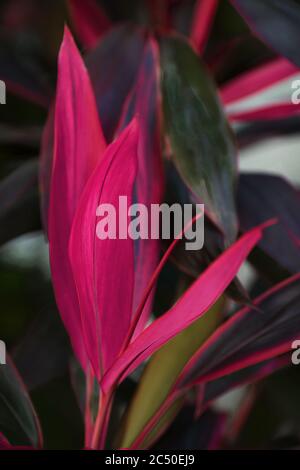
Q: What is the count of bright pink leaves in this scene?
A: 3